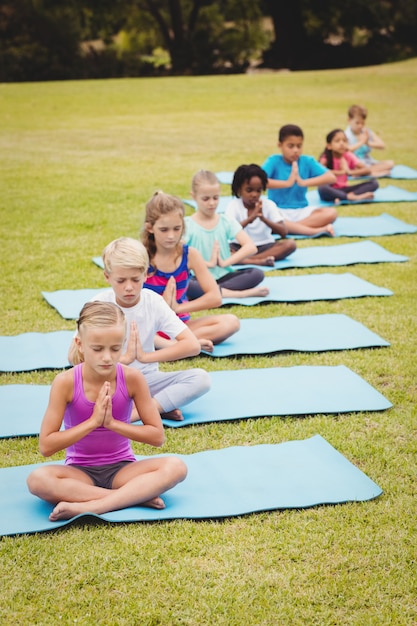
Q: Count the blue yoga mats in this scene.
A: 8